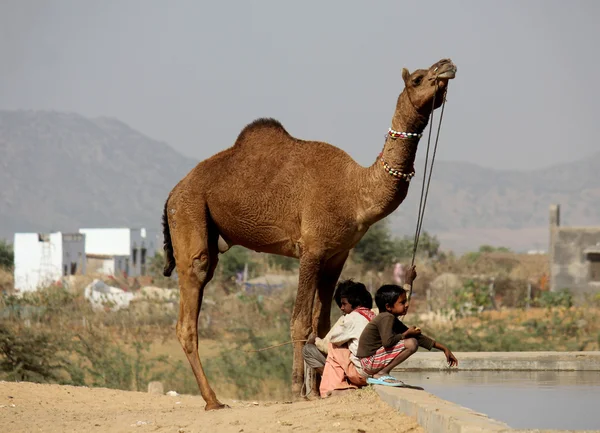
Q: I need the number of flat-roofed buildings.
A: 3